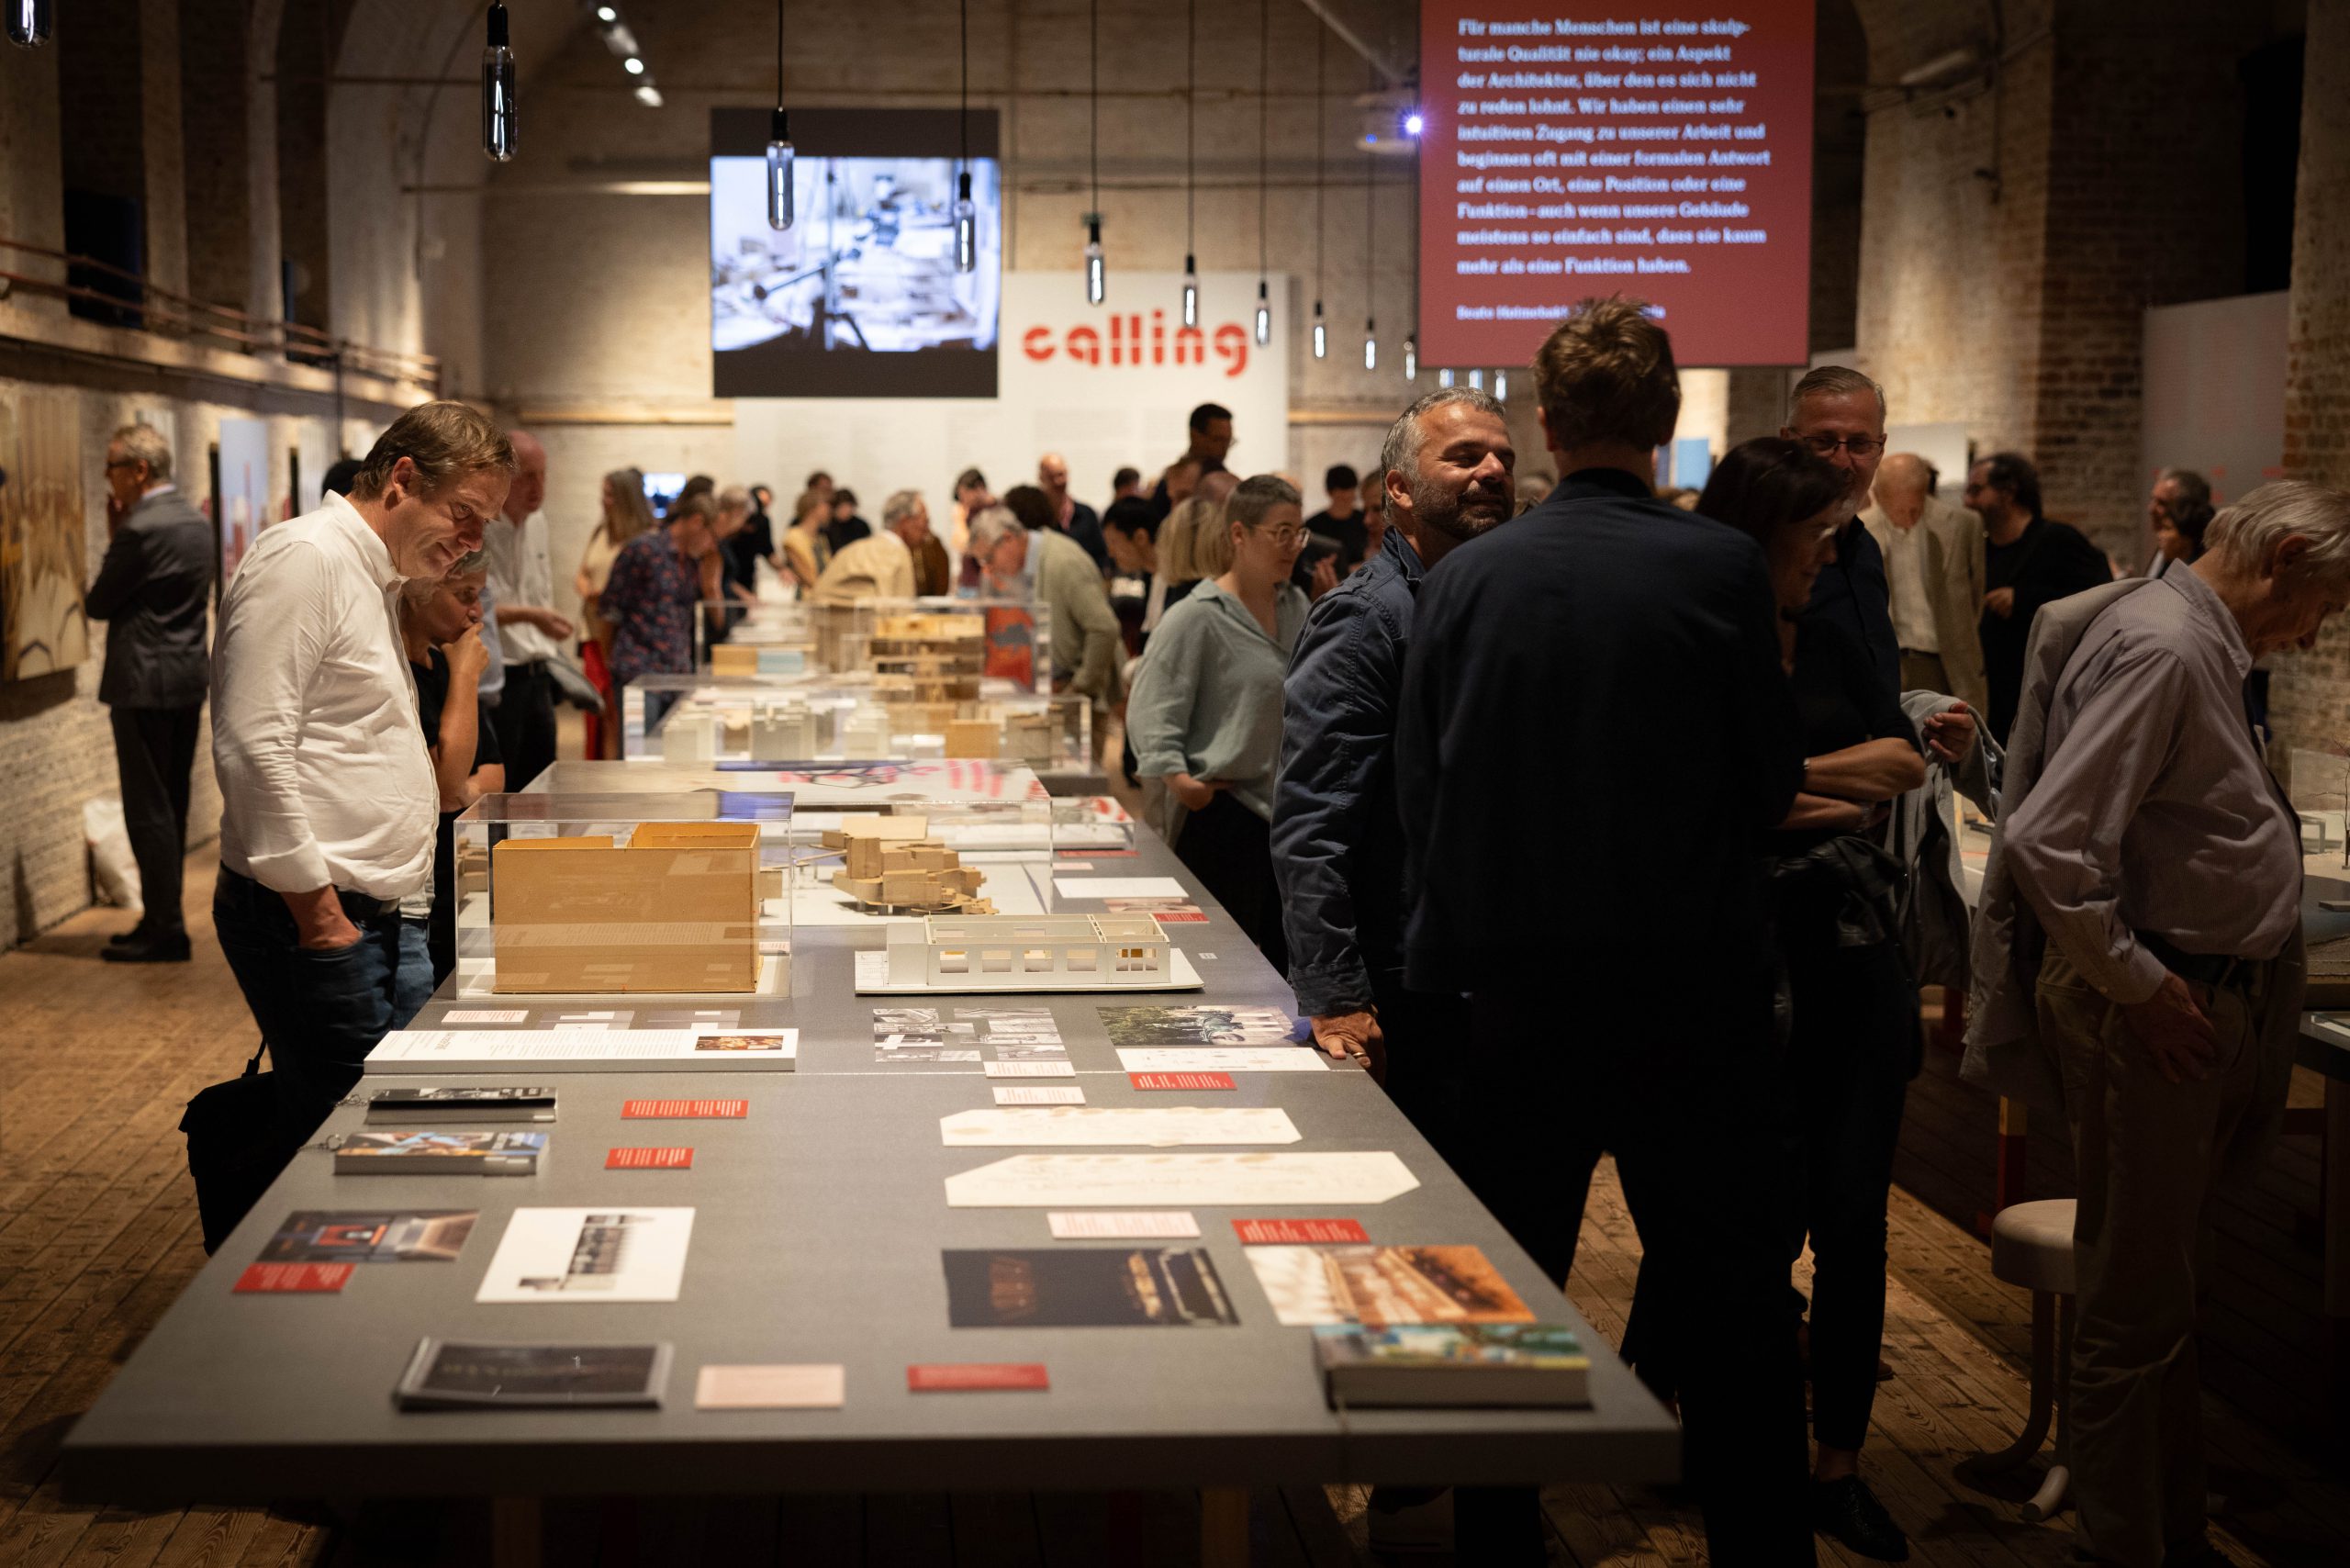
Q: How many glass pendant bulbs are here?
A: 13